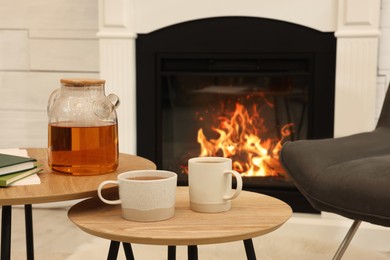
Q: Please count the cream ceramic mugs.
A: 2